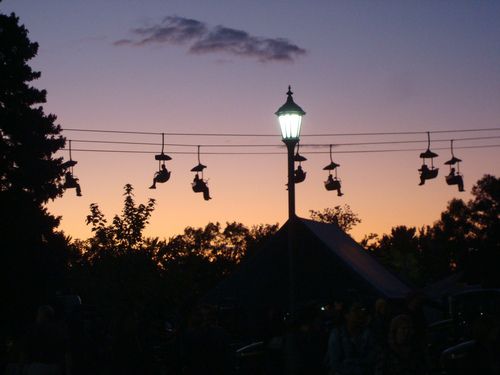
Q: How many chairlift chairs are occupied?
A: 7